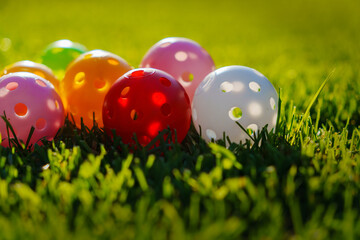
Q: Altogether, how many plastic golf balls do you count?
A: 7